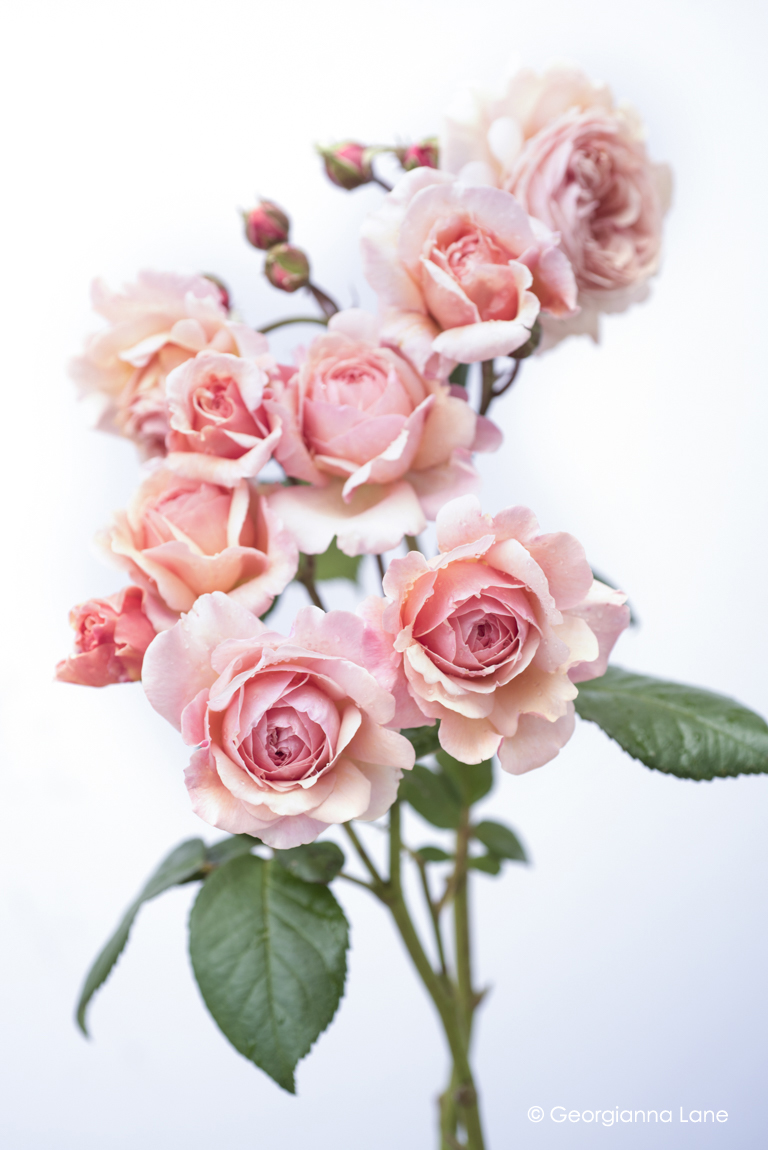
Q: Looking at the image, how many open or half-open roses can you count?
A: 9